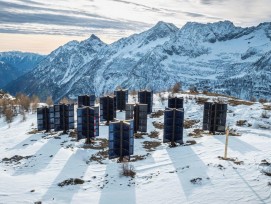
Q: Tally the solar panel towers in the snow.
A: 12